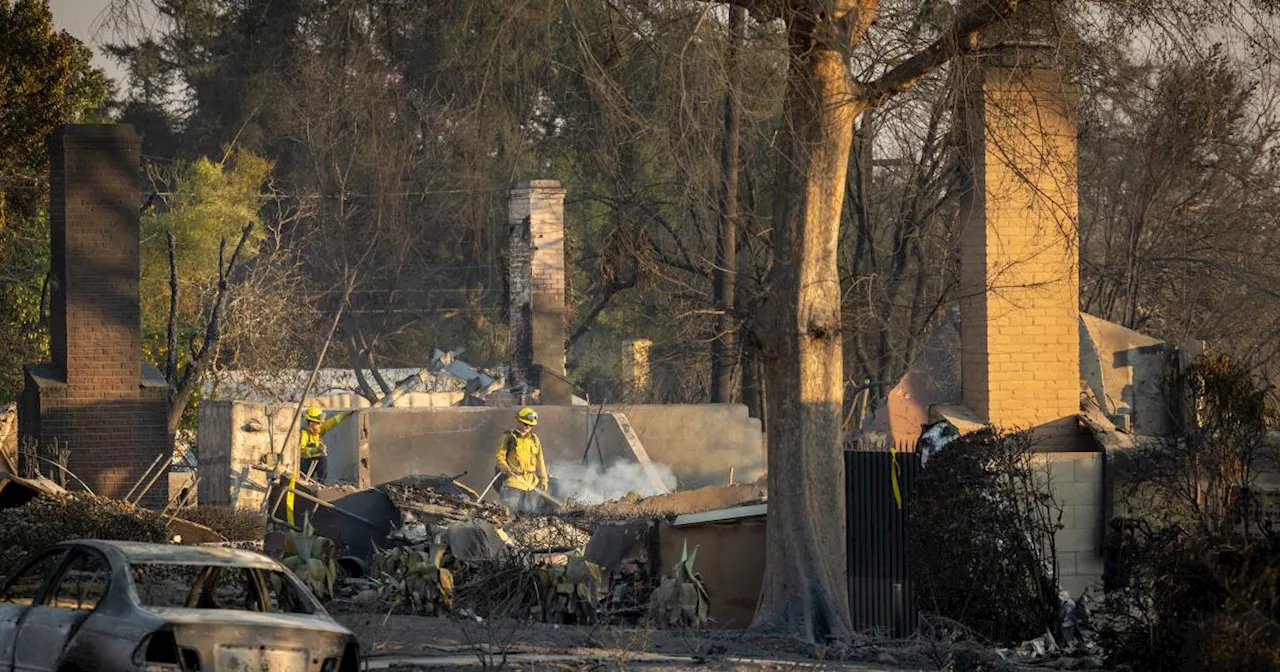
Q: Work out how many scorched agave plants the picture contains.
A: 4